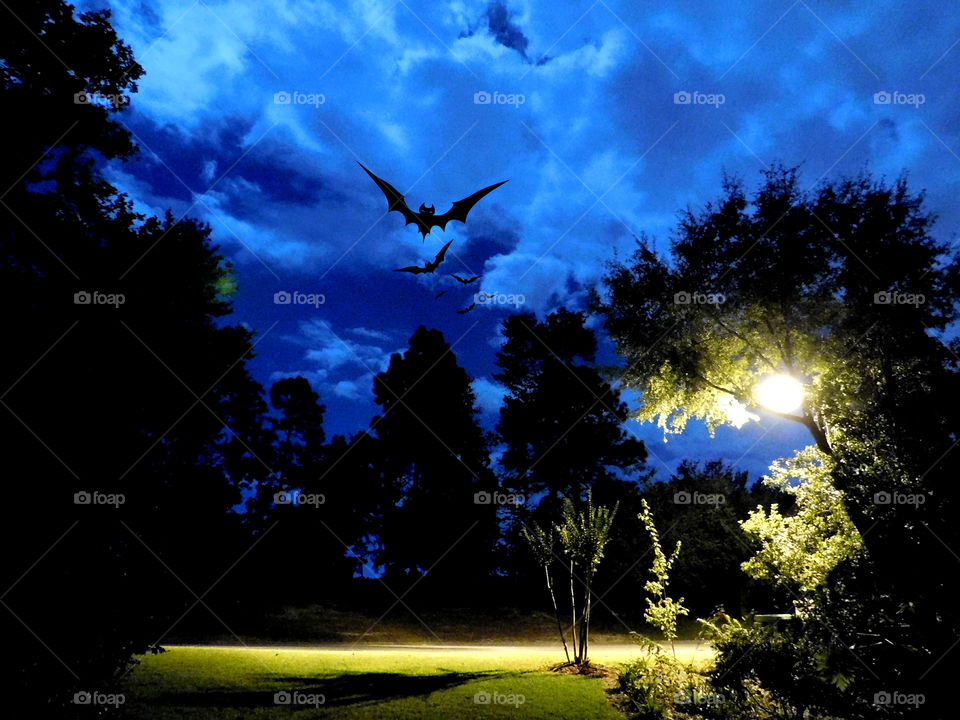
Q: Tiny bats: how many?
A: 4